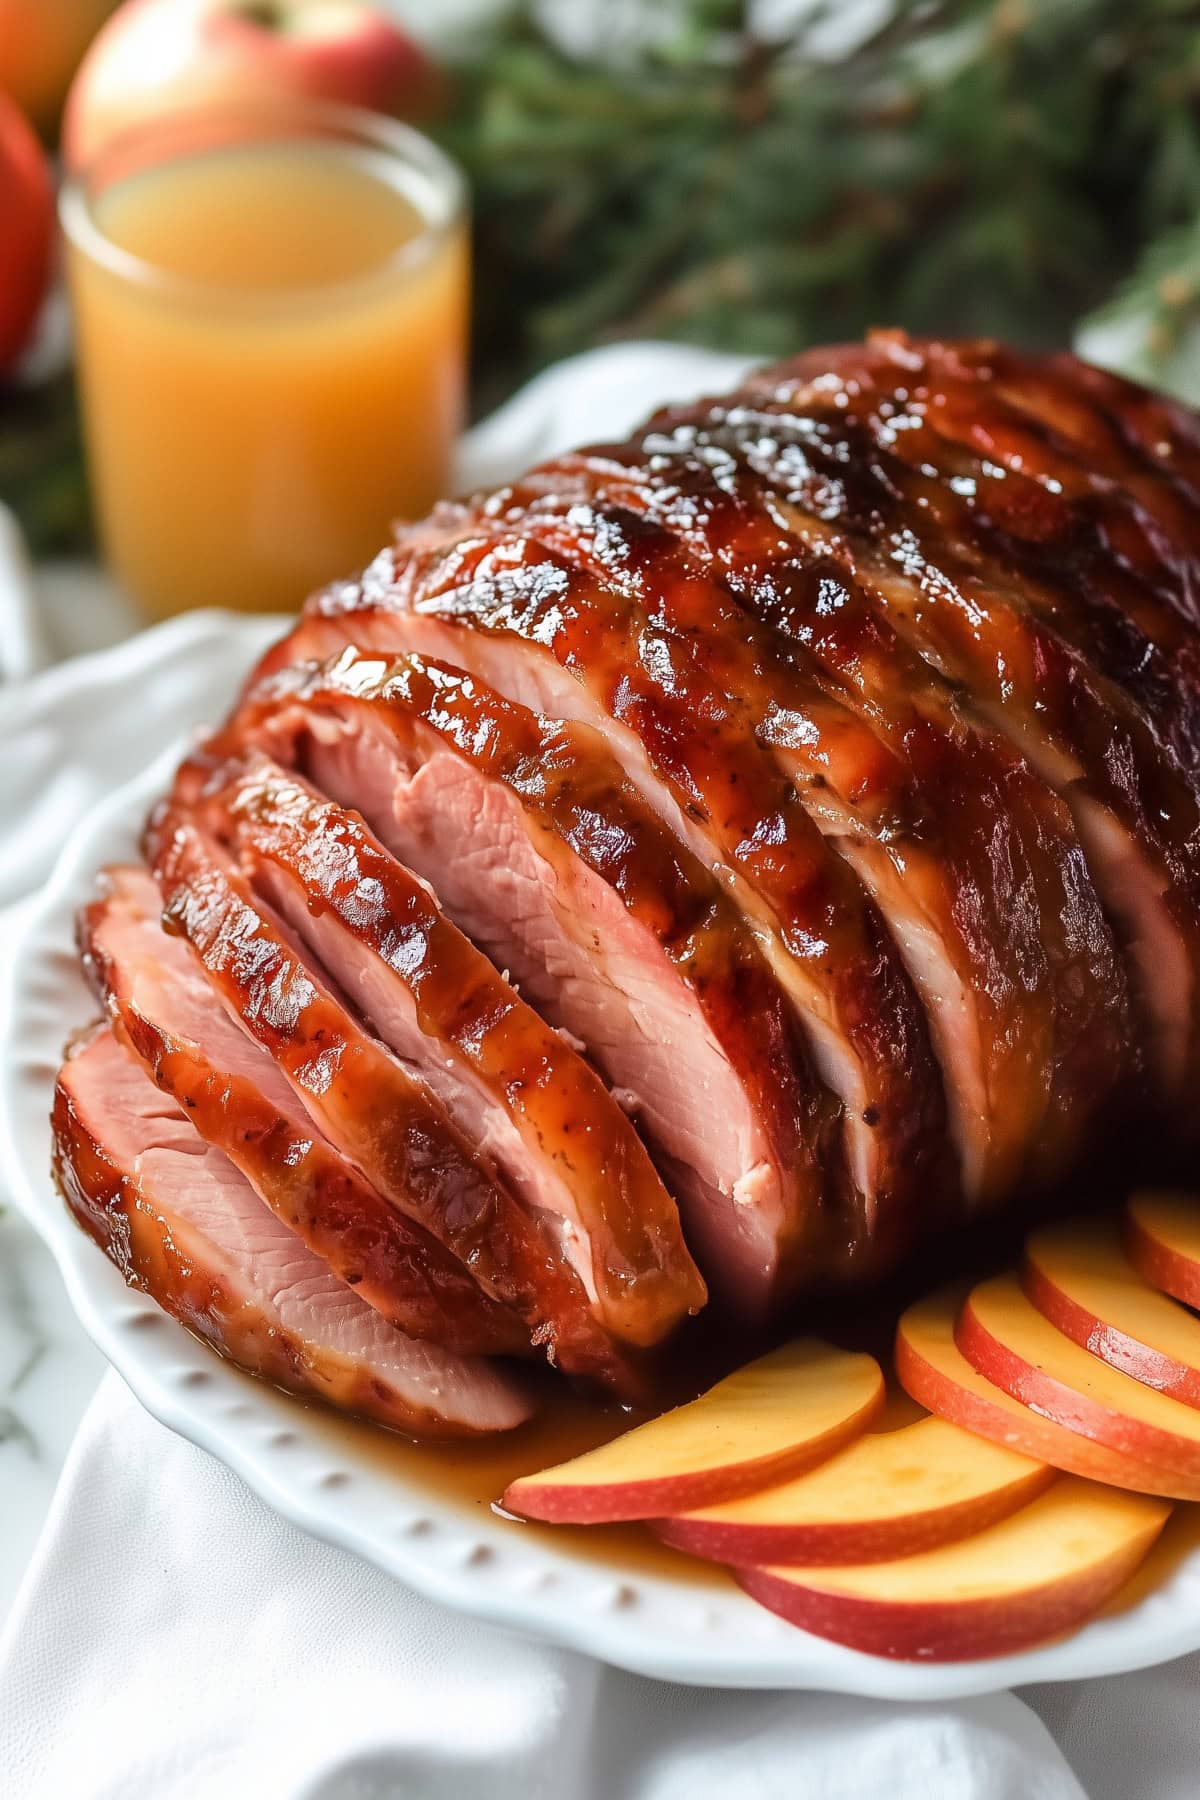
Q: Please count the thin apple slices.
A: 7